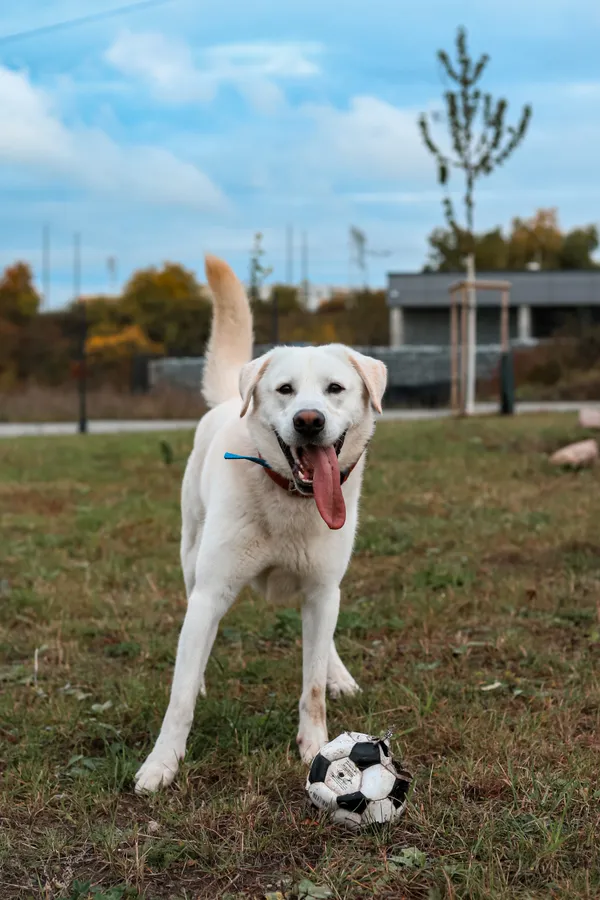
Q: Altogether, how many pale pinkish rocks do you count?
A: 2